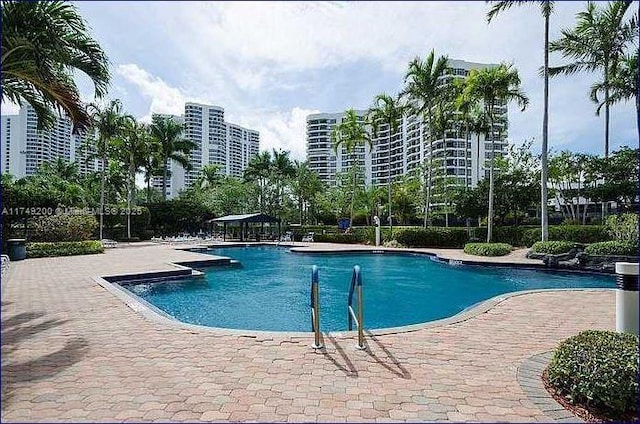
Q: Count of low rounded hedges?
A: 4